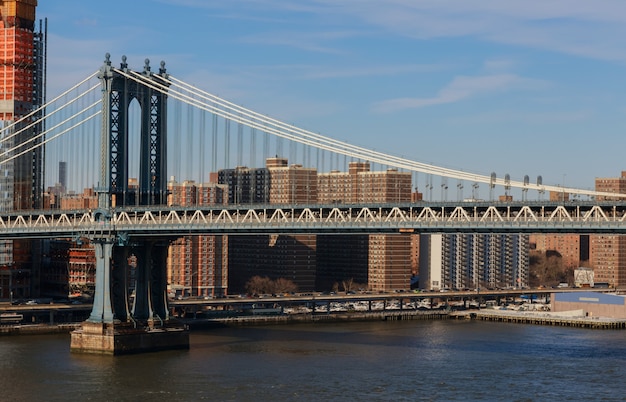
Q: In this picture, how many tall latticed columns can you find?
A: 2